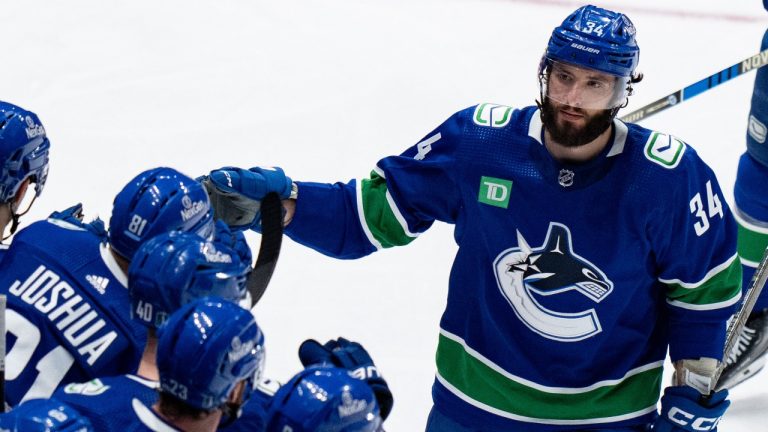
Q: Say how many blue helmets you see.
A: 7